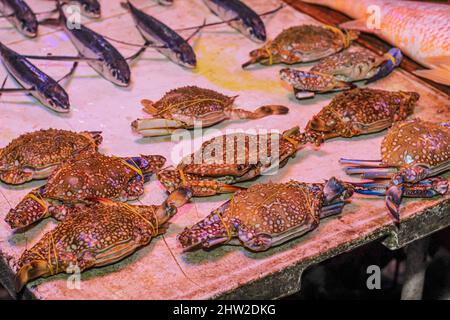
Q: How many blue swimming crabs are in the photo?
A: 10